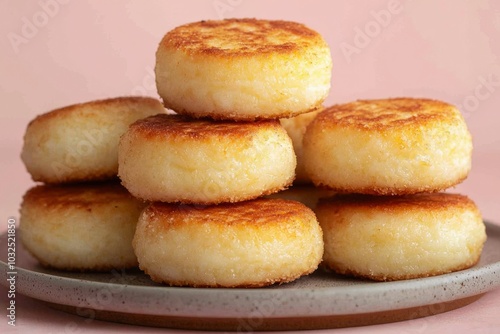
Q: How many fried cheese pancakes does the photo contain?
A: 9